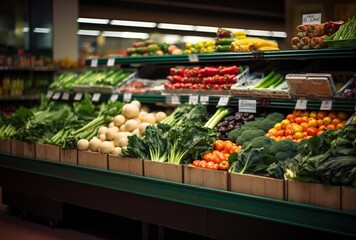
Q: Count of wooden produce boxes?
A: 11